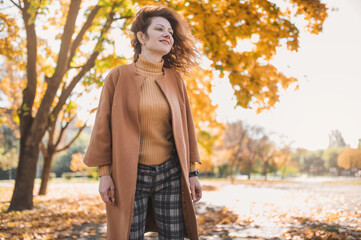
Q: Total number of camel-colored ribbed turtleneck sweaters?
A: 1